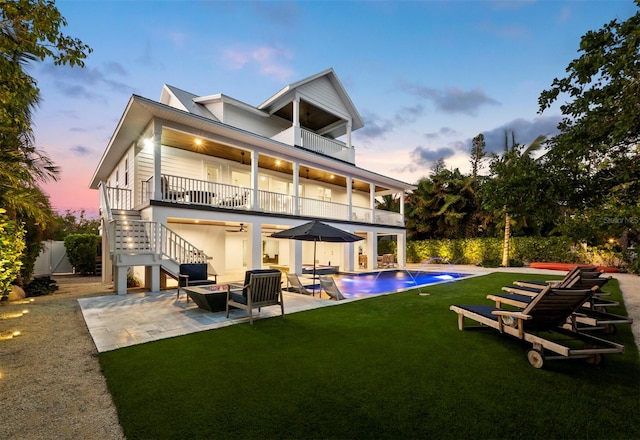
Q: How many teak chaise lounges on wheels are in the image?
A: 4